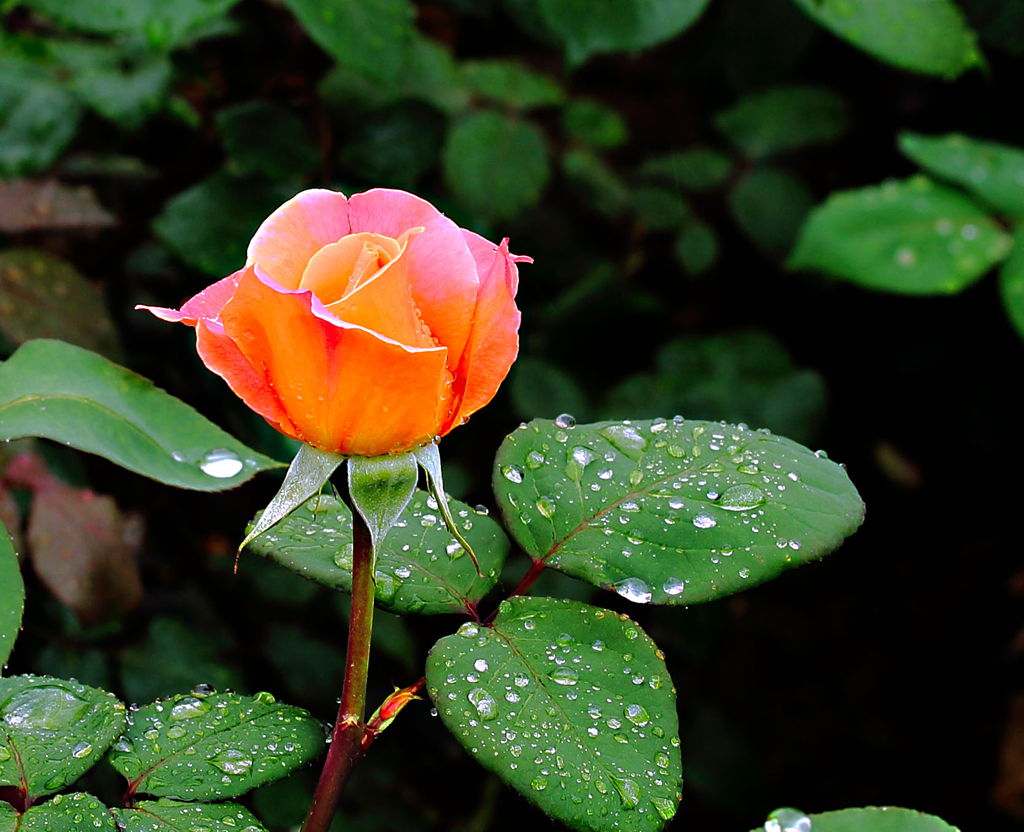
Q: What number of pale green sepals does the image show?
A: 3